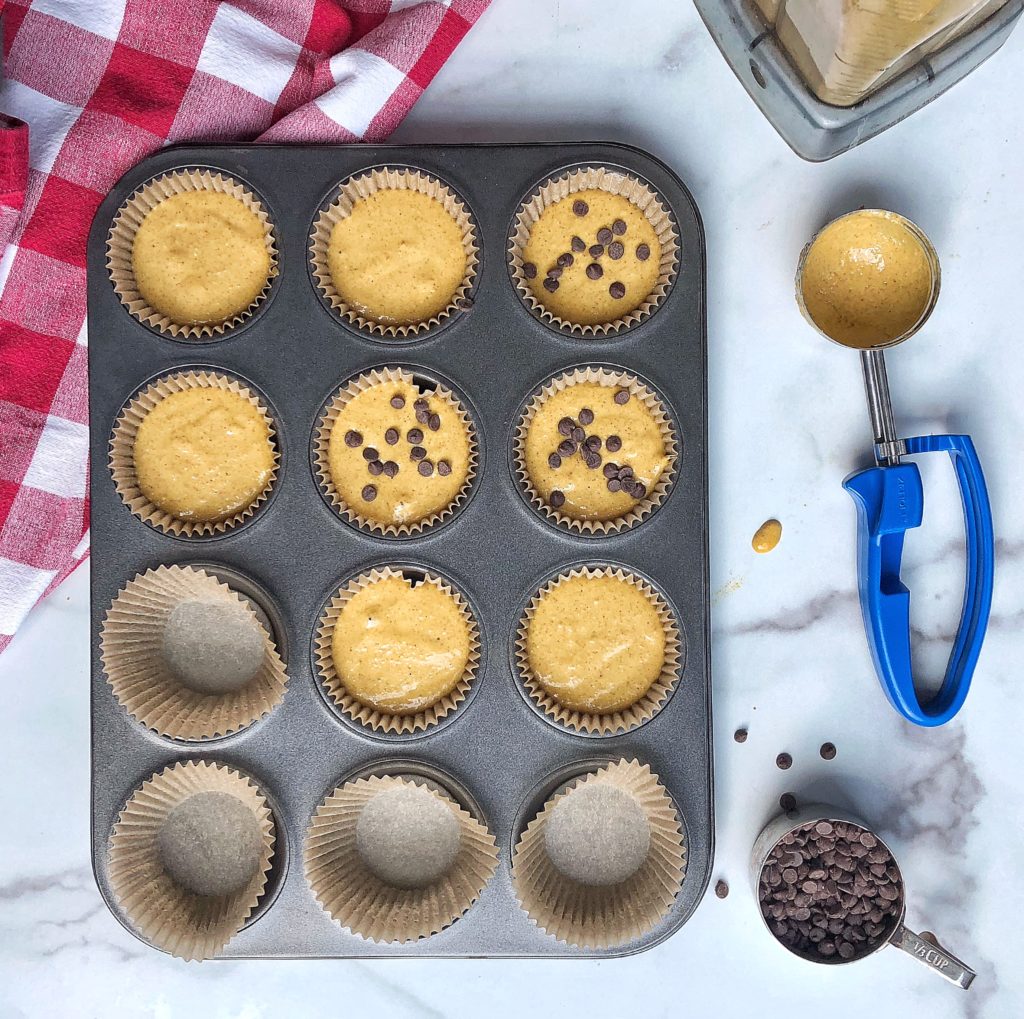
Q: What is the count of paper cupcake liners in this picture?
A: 12